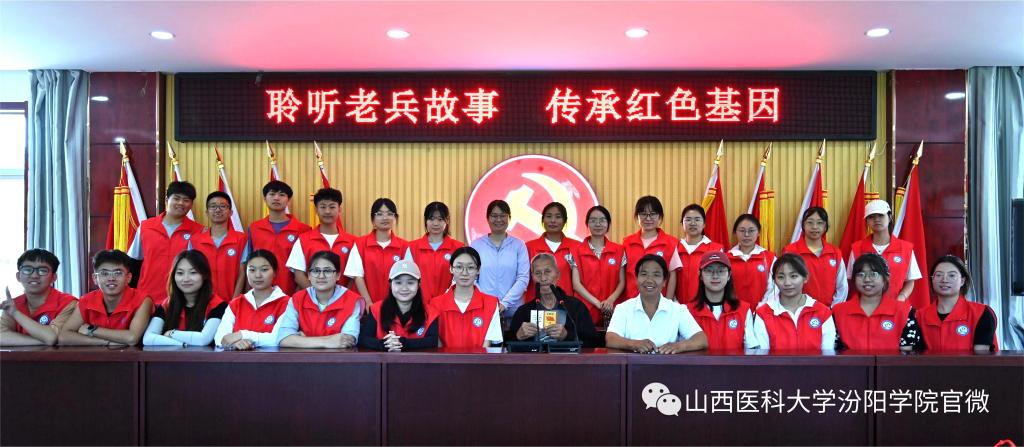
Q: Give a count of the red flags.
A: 10